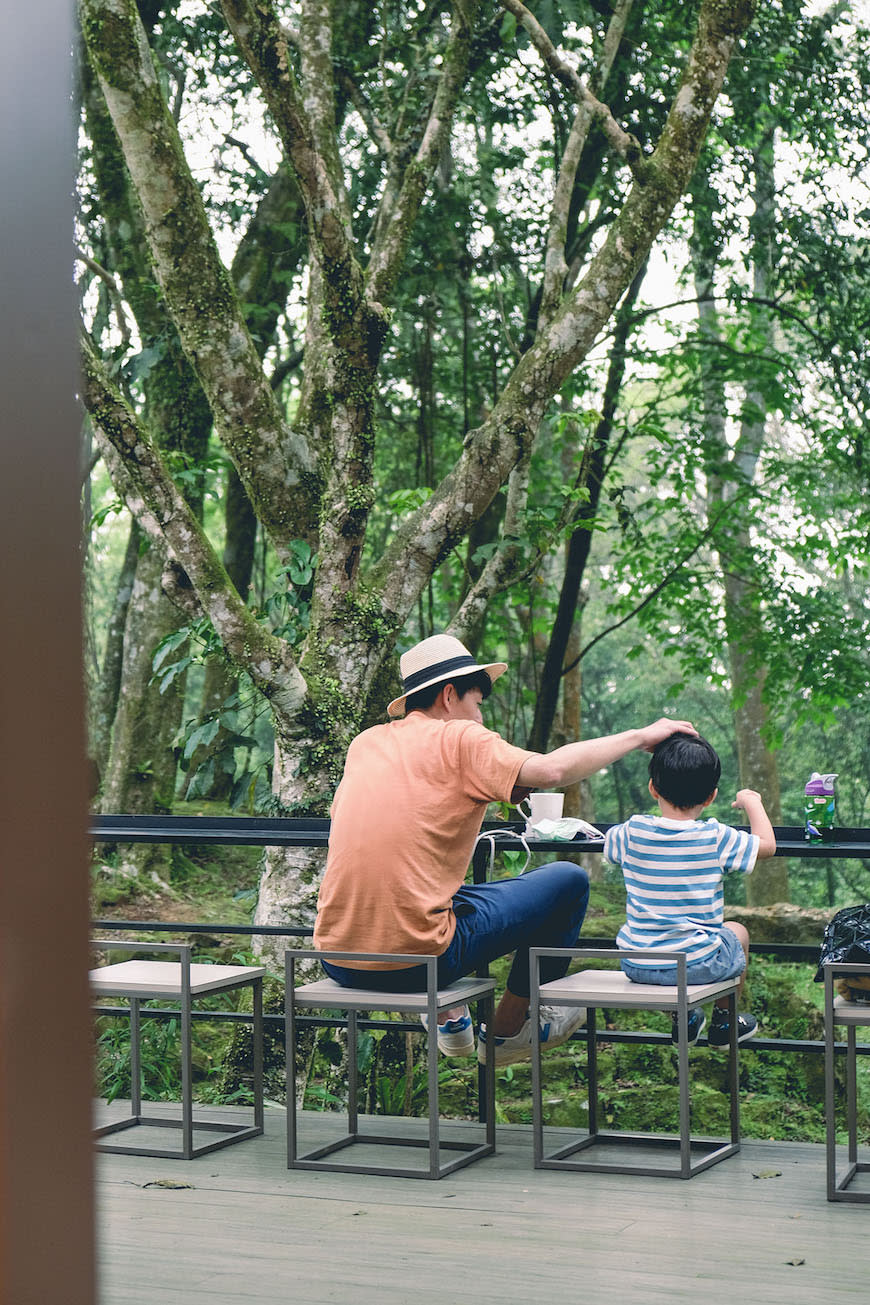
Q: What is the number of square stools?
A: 4